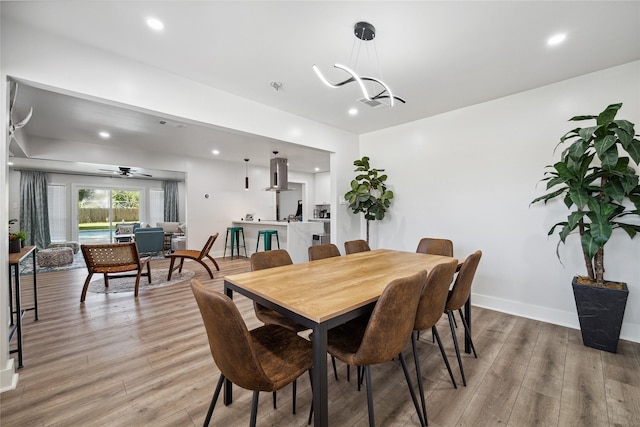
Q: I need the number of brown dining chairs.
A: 8